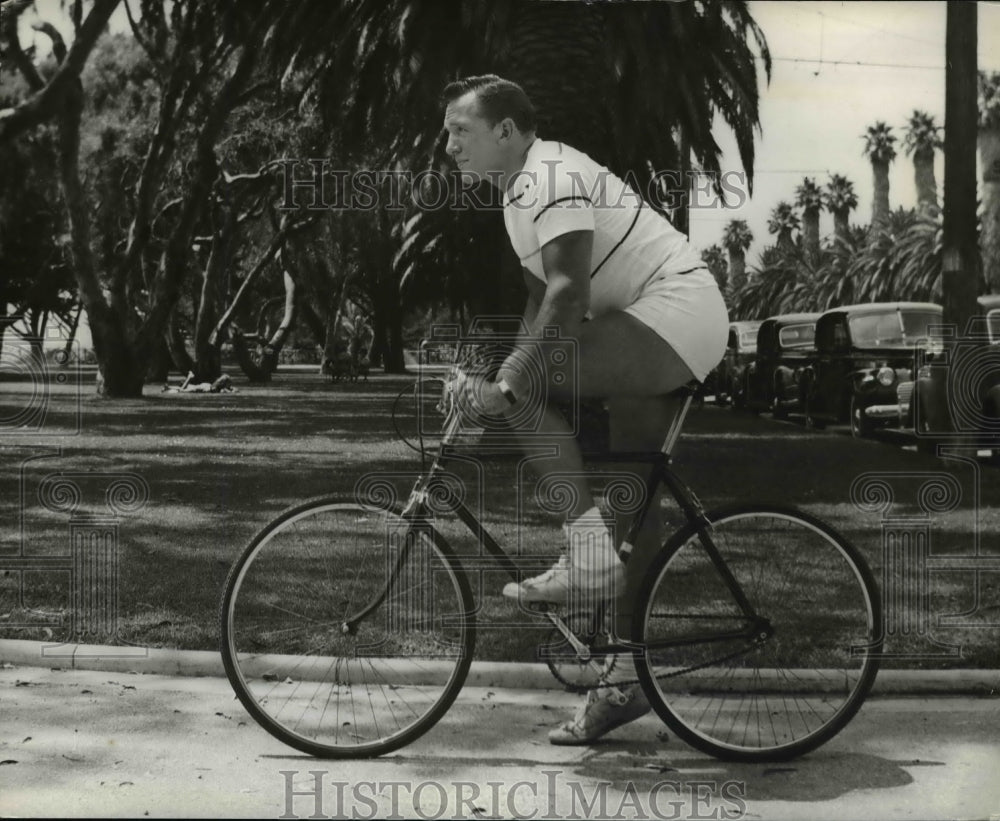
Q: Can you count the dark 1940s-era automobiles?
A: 4